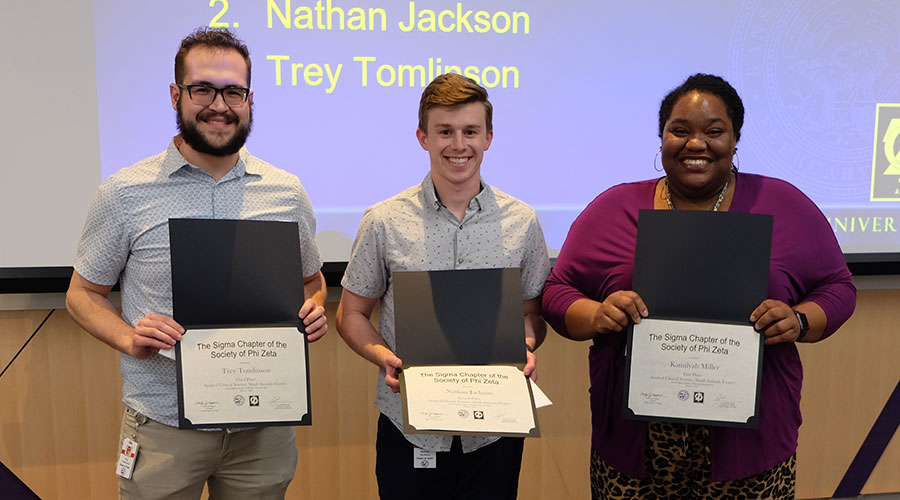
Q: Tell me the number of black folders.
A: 3